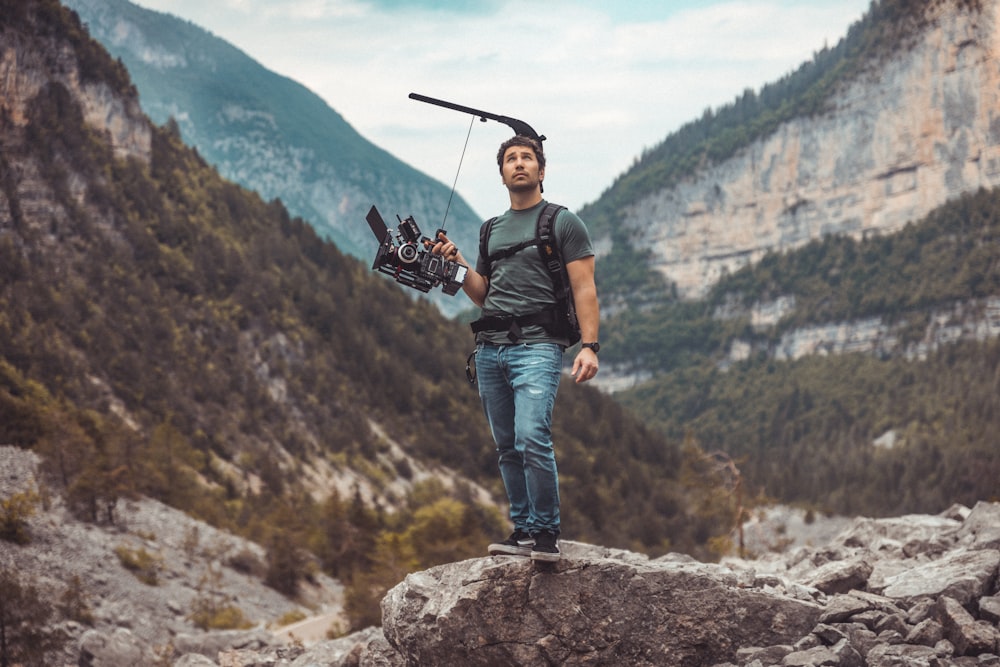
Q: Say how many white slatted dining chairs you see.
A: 0